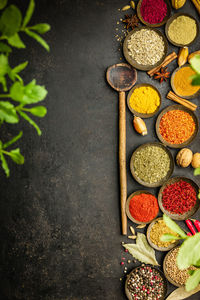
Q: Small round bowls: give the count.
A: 12